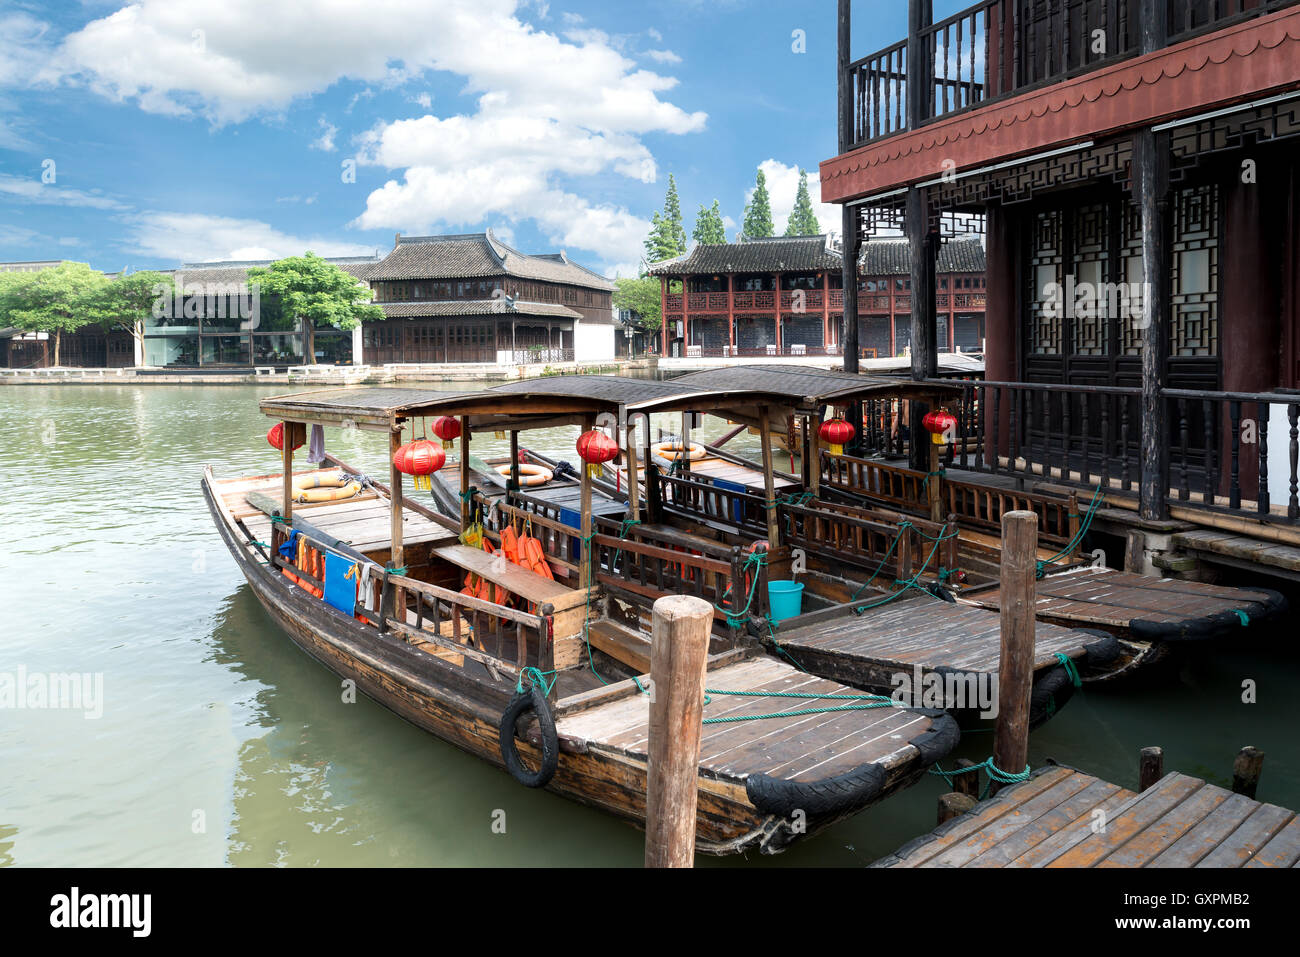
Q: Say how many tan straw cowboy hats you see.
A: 0